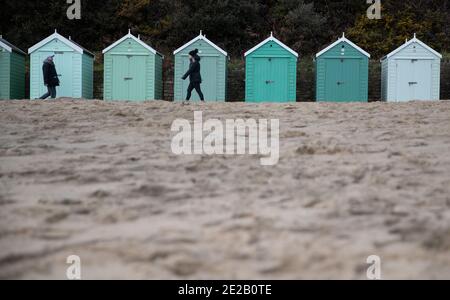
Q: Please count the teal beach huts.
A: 2